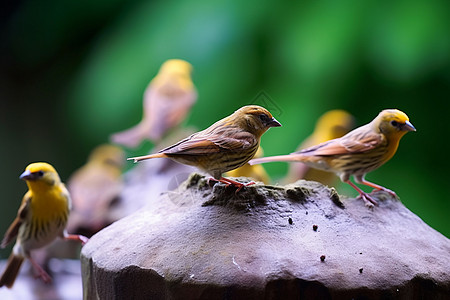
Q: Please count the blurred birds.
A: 4